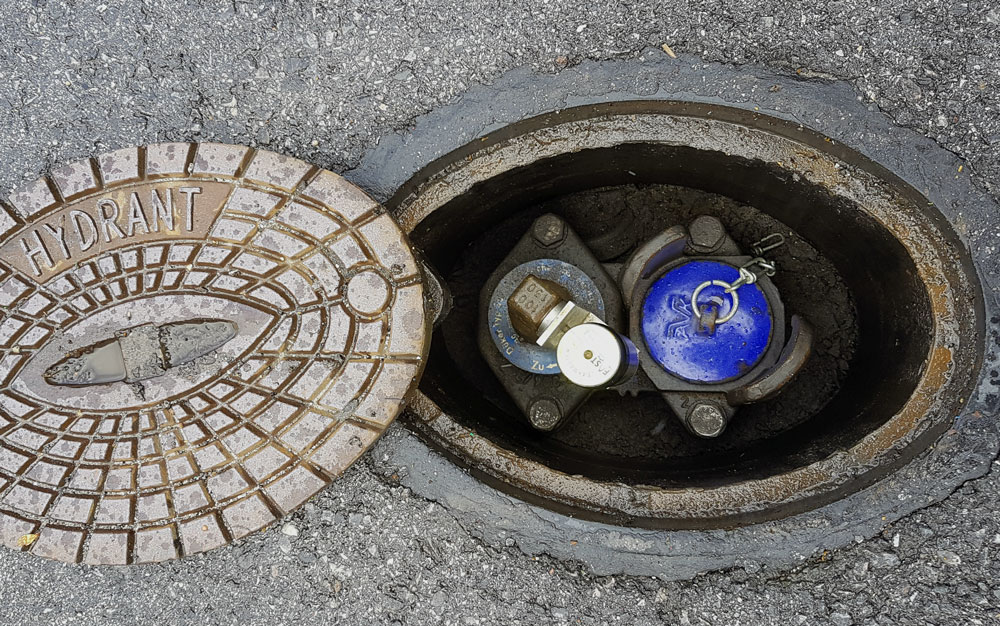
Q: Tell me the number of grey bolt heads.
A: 4